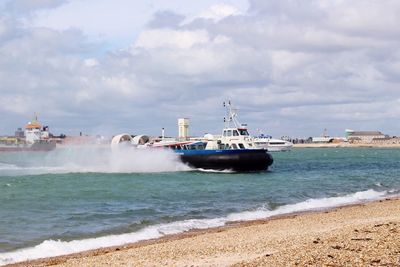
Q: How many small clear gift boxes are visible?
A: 0